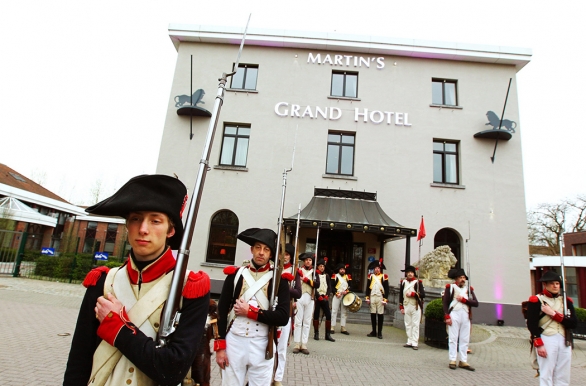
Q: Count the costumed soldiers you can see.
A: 10